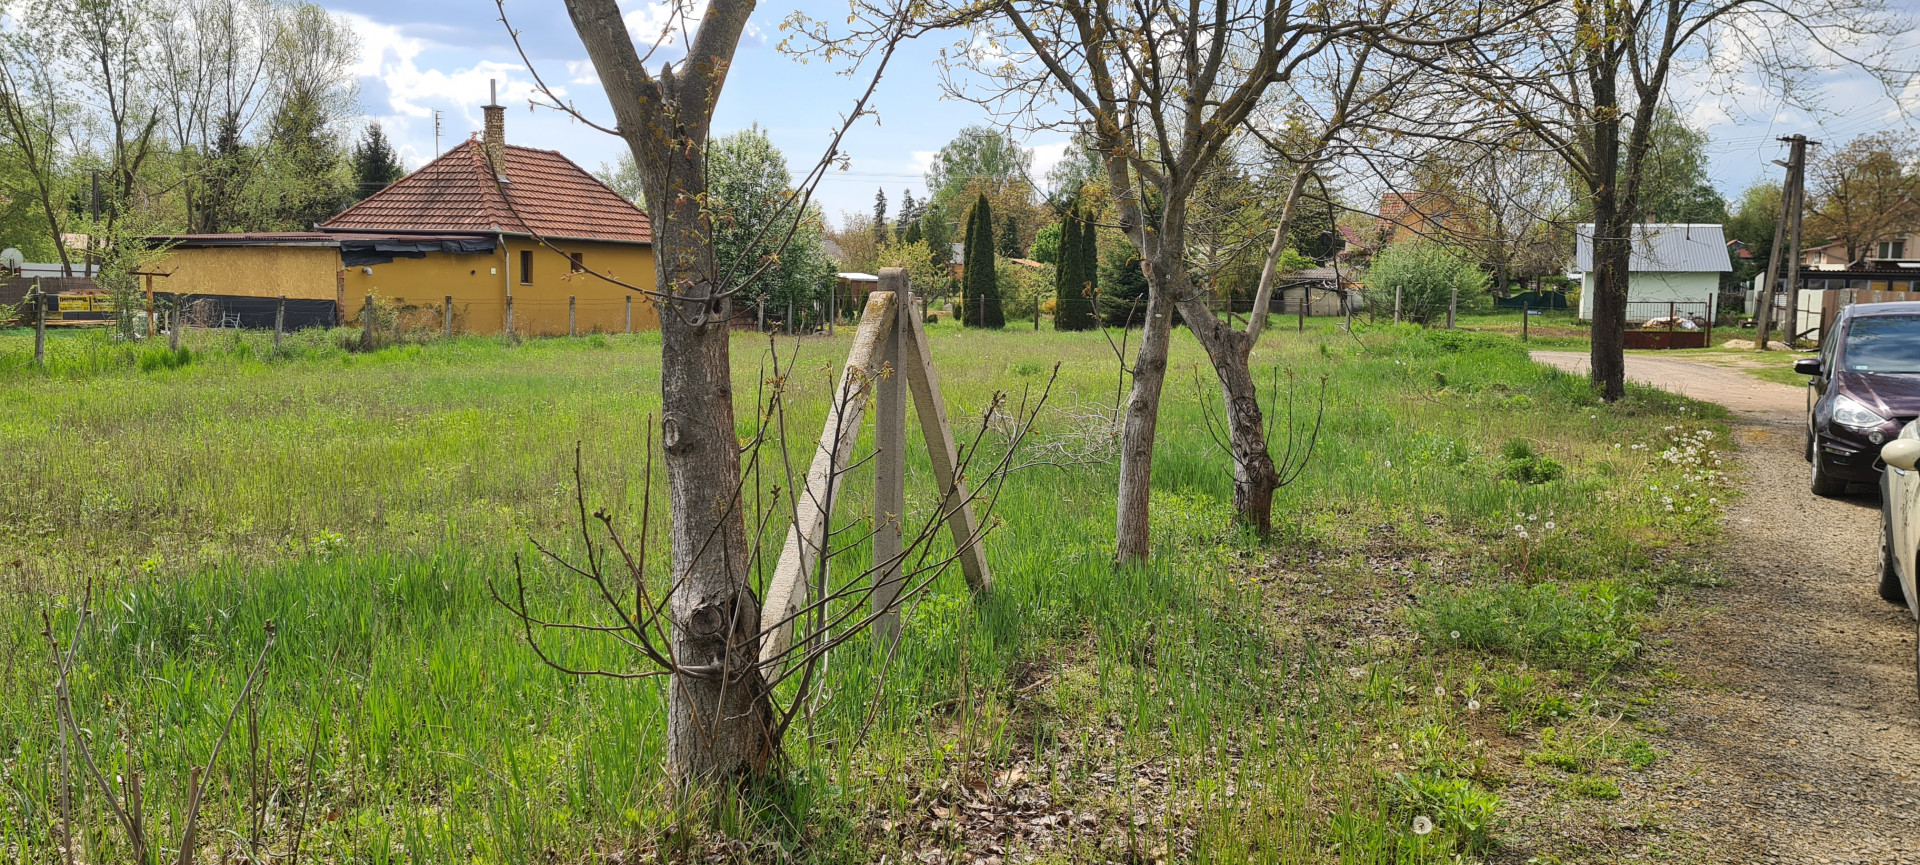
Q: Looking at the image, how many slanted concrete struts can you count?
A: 2